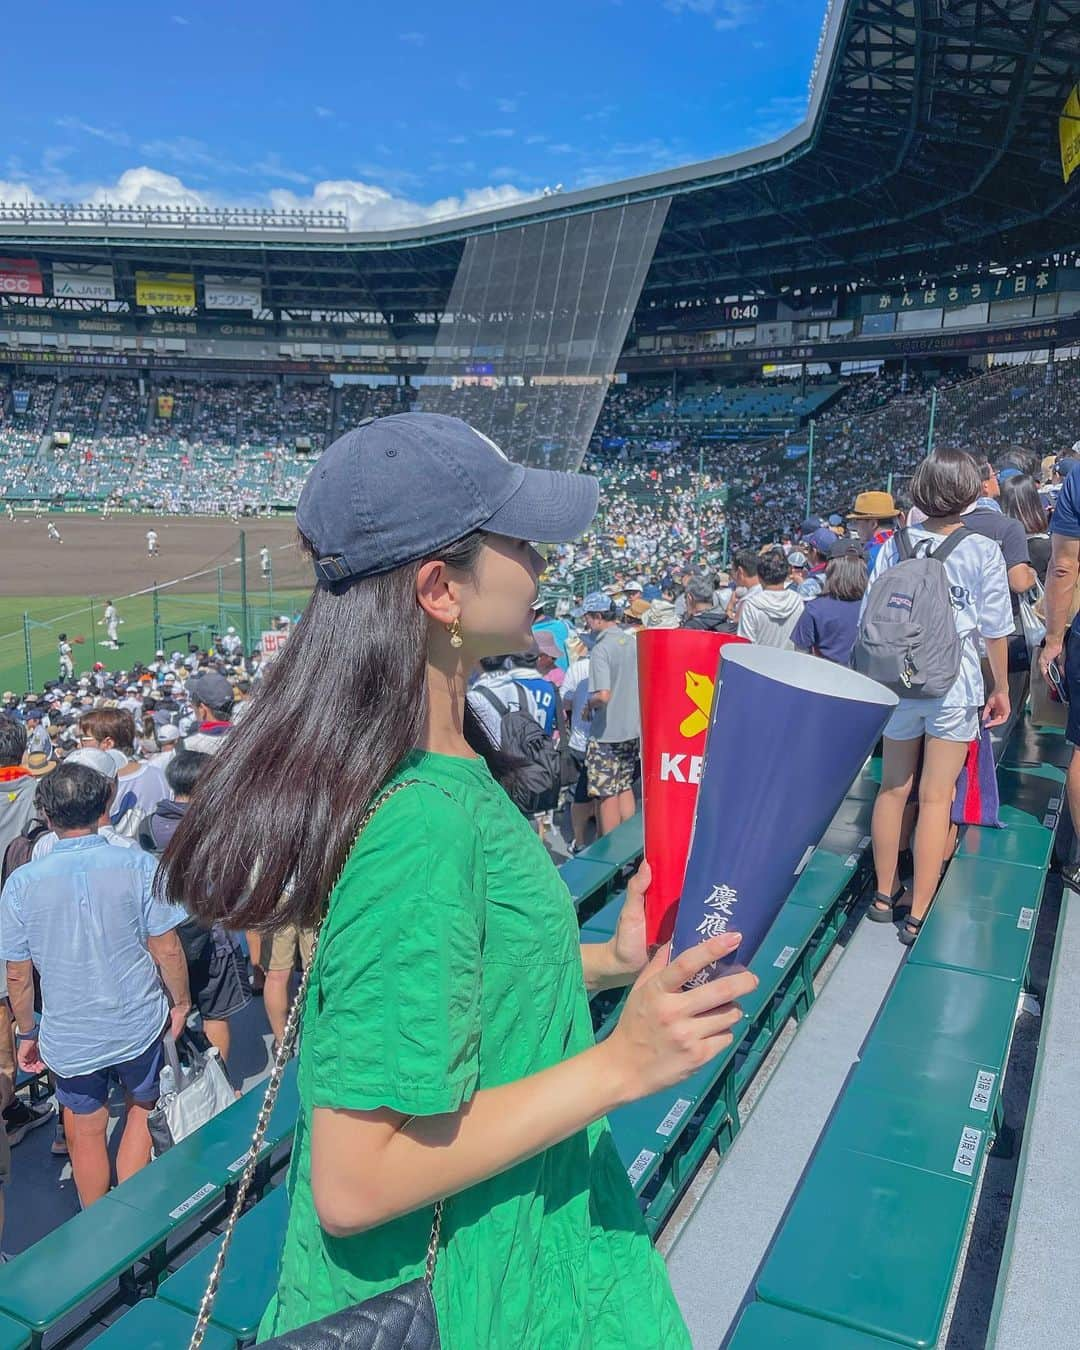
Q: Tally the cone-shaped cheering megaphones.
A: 2